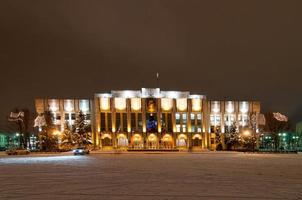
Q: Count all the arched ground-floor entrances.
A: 7